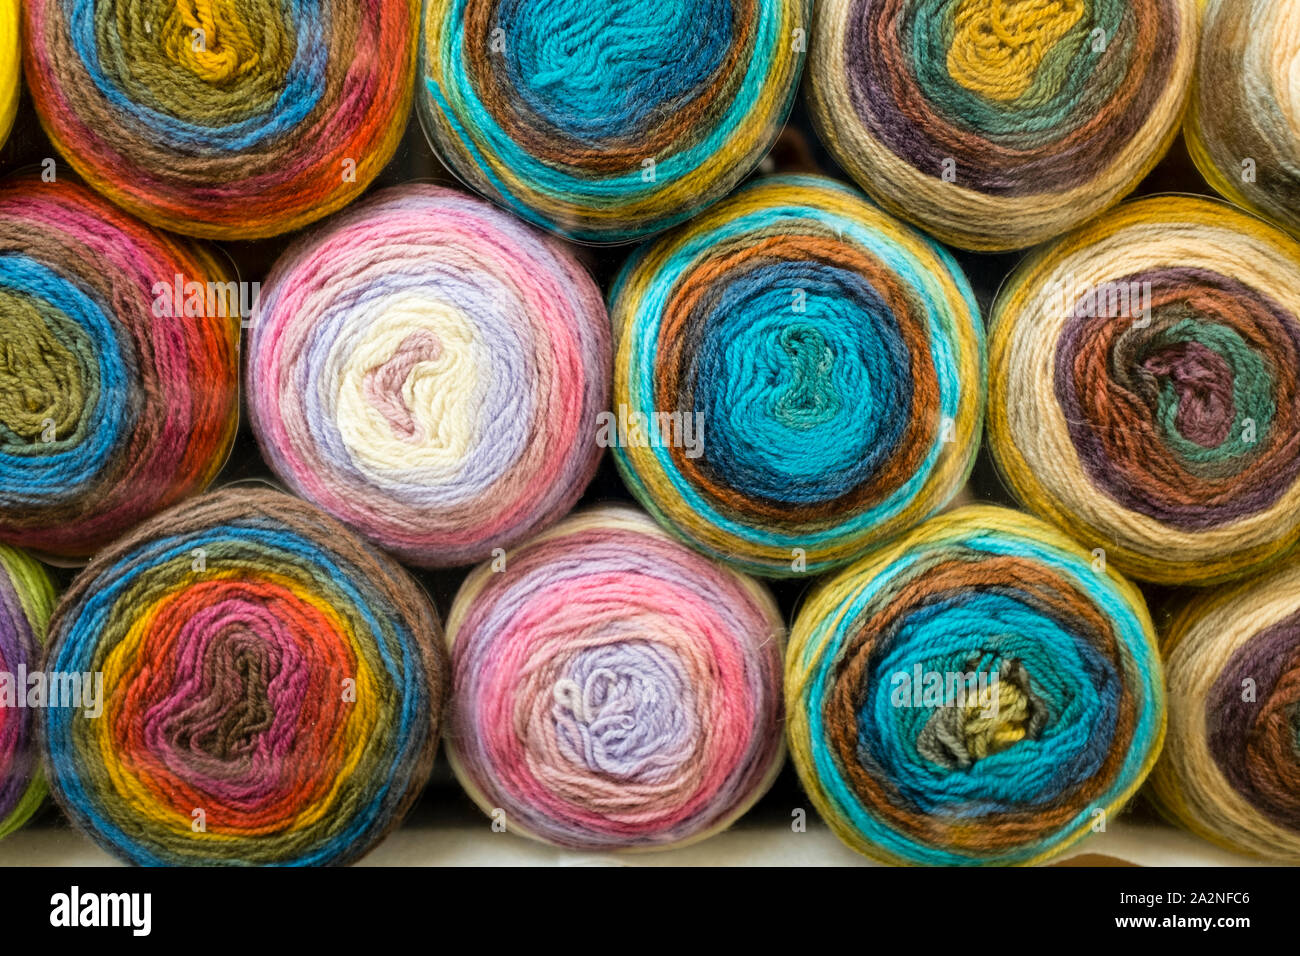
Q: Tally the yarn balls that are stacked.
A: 14